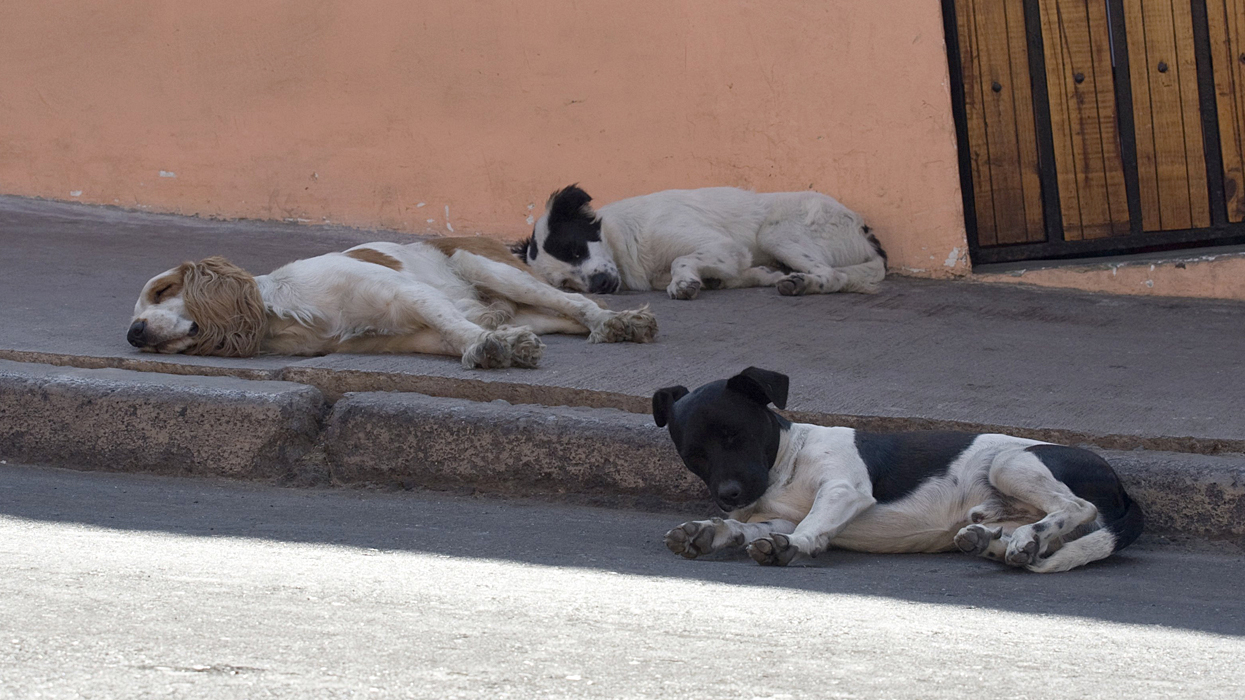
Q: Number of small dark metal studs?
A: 3